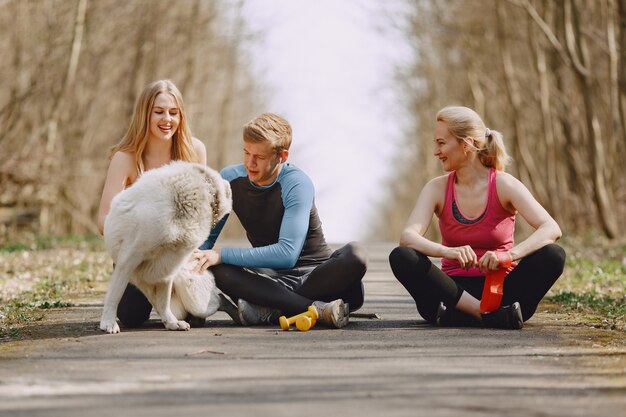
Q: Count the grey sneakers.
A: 2